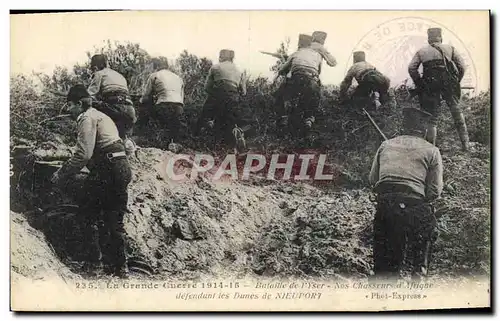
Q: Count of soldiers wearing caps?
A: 9